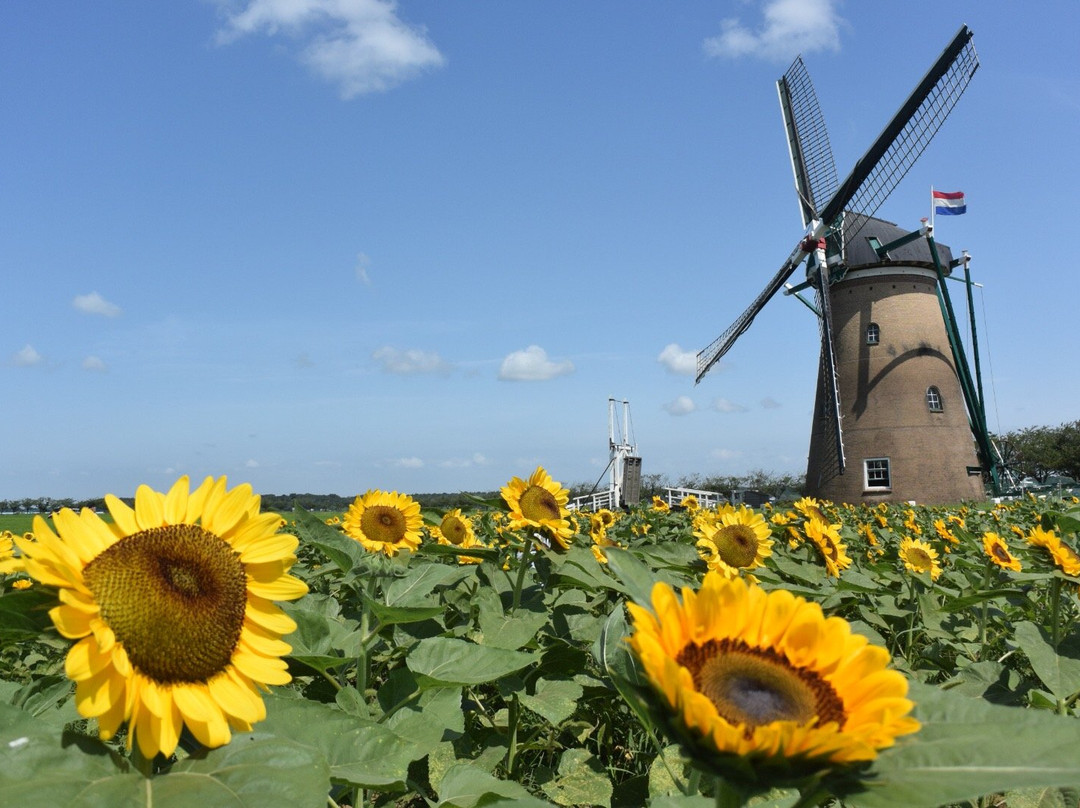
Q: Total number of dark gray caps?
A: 1